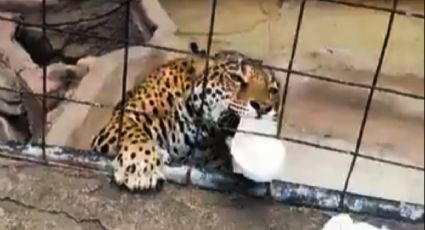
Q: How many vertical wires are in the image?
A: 5